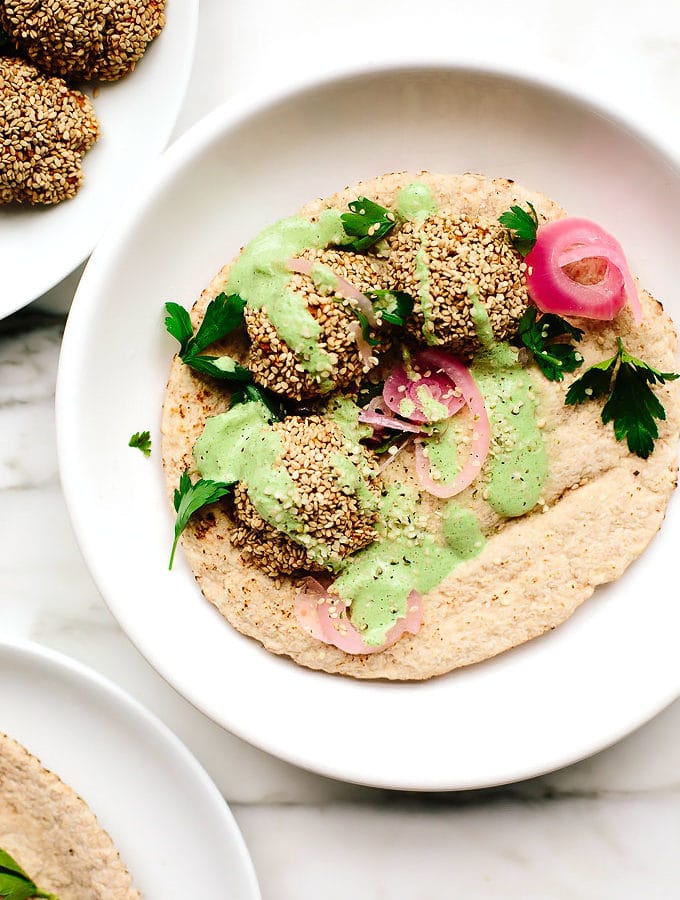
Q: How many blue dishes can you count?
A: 0